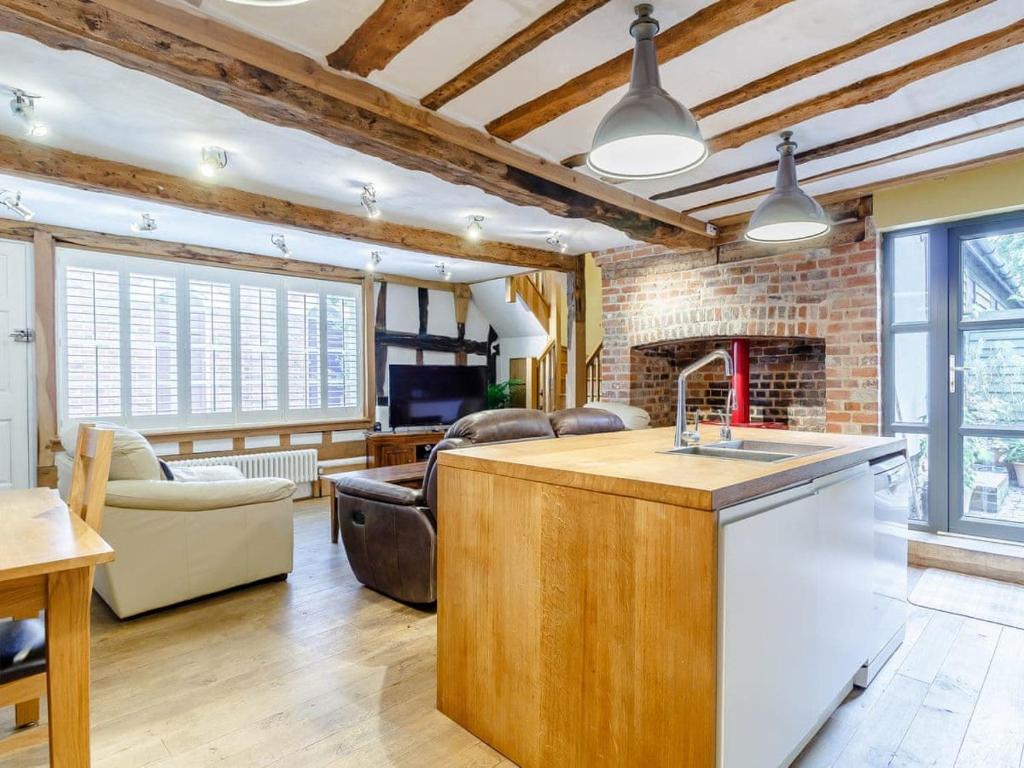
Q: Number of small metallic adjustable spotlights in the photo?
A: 10